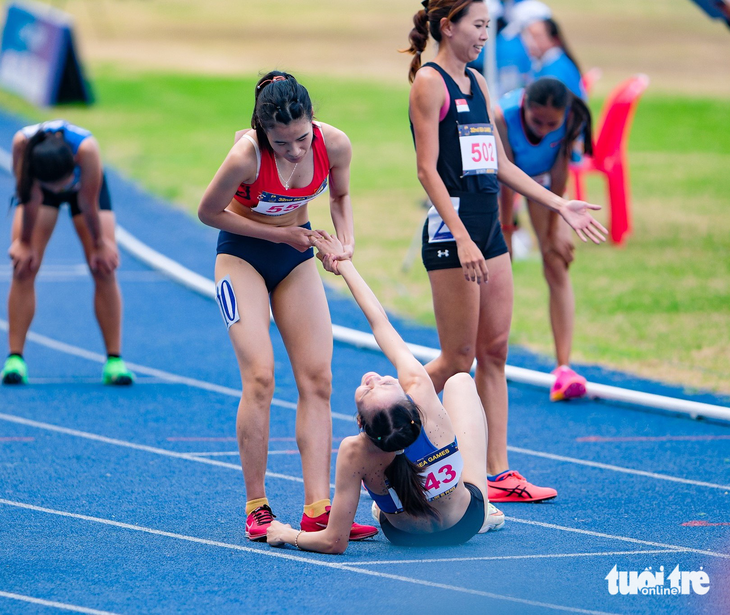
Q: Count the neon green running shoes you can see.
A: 2